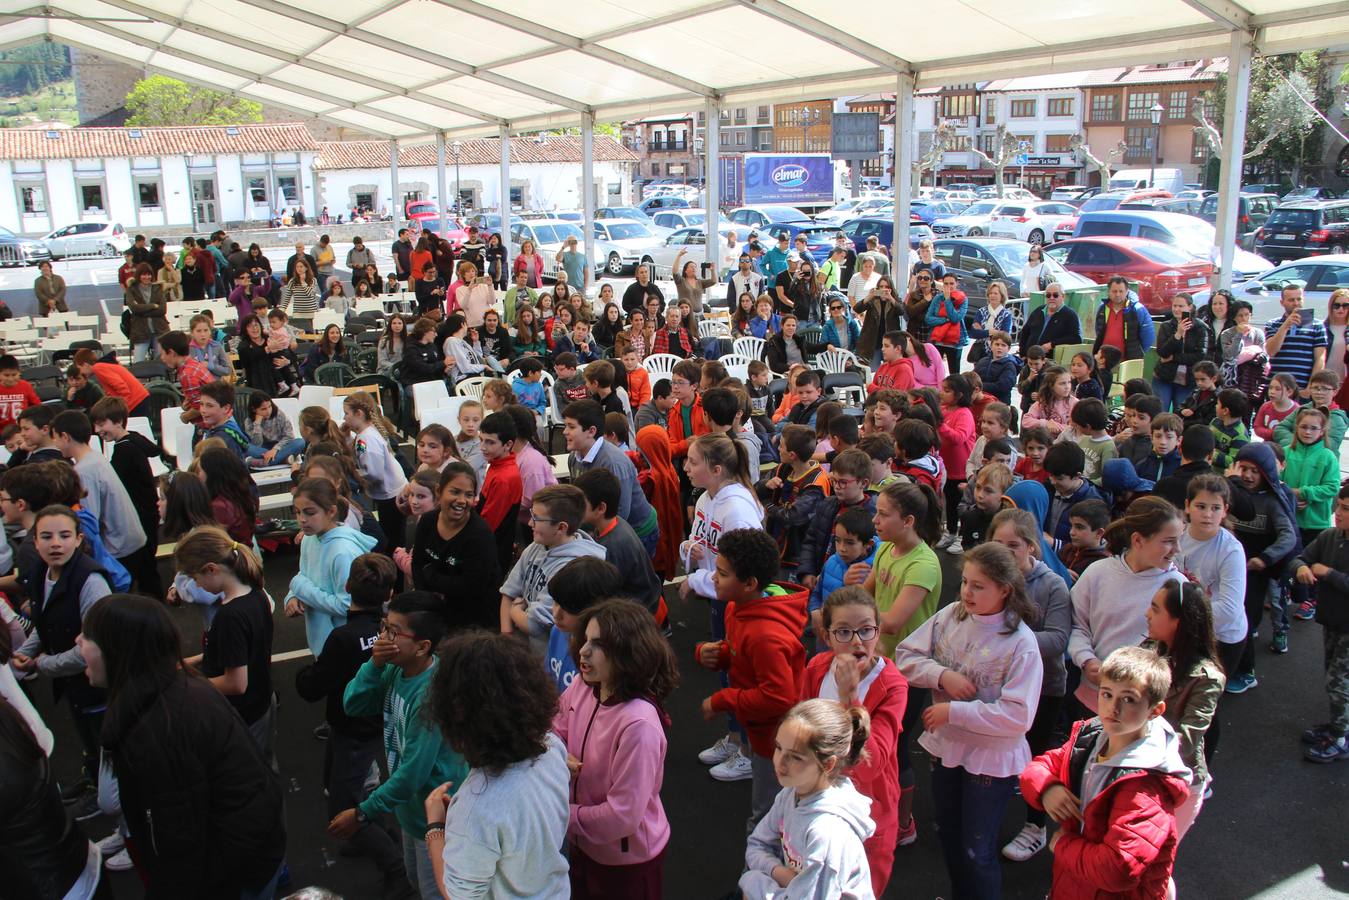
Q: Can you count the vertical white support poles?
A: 7